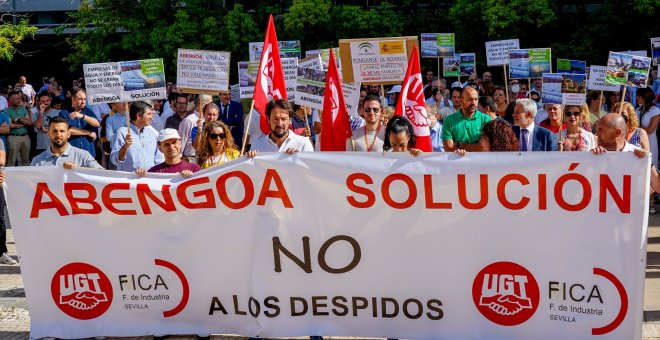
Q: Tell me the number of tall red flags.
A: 3